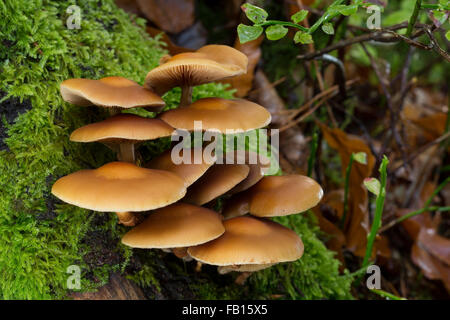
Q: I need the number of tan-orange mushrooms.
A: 11